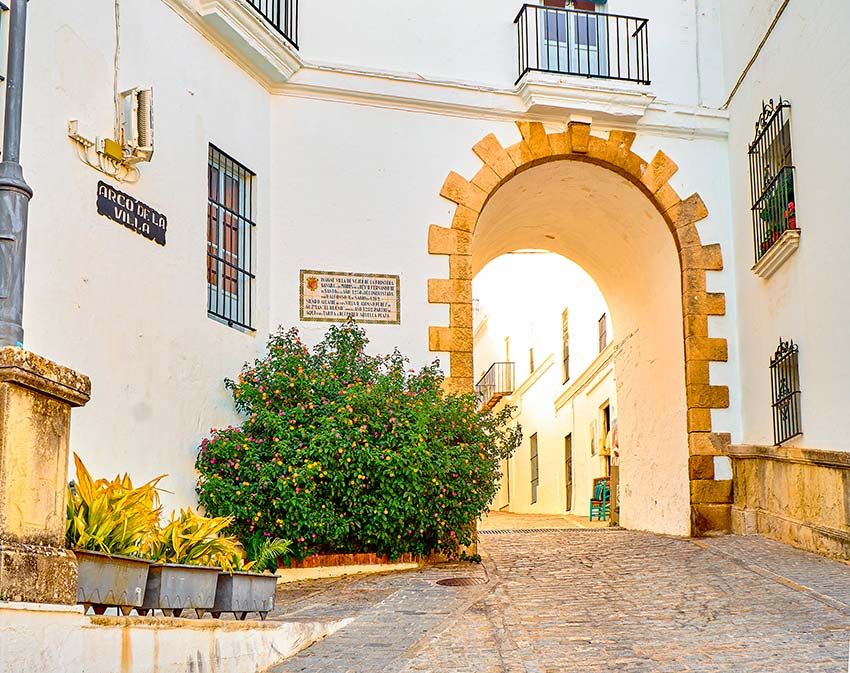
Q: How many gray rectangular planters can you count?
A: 3